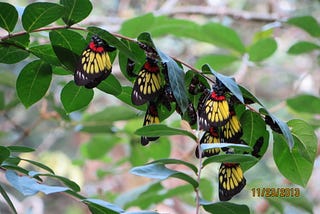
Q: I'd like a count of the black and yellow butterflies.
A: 7